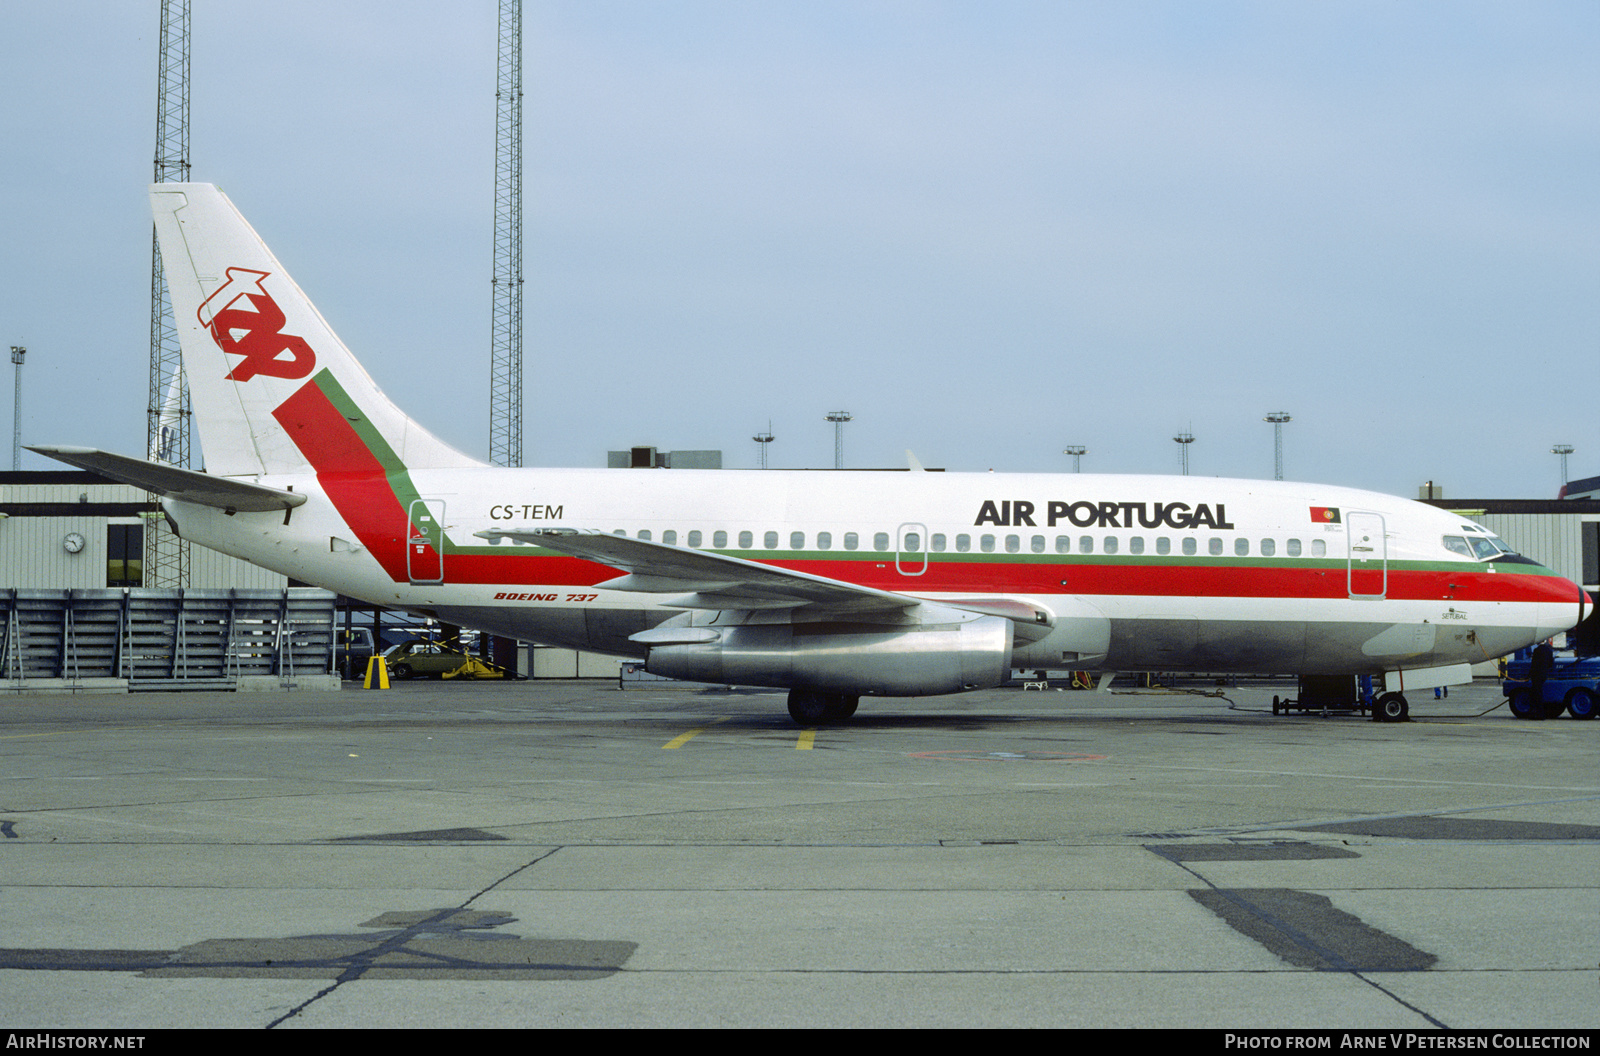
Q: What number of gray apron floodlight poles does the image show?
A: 7